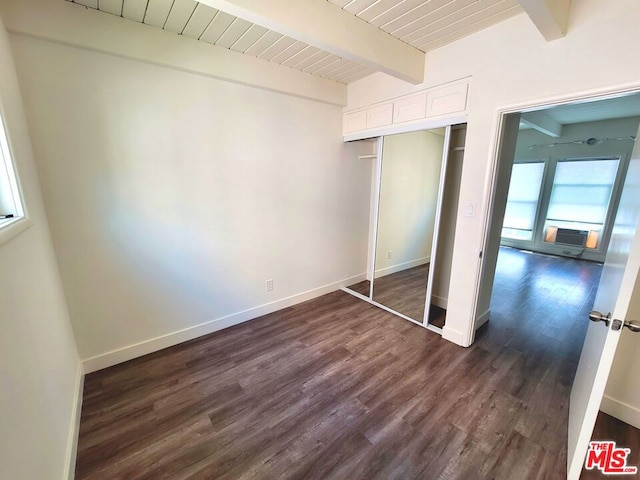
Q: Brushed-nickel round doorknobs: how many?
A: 2